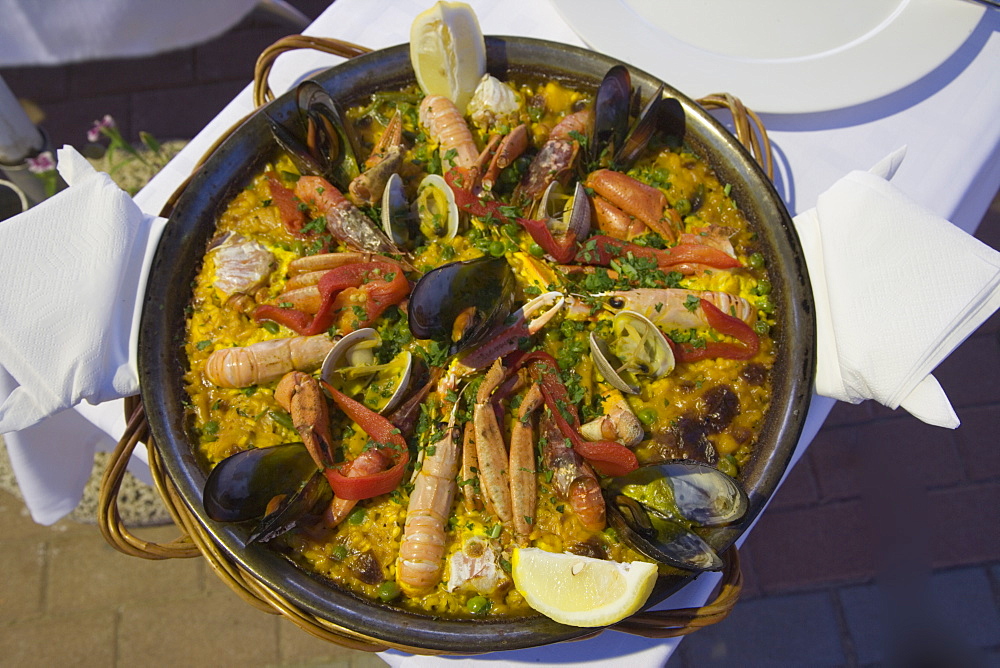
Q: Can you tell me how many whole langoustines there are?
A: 4